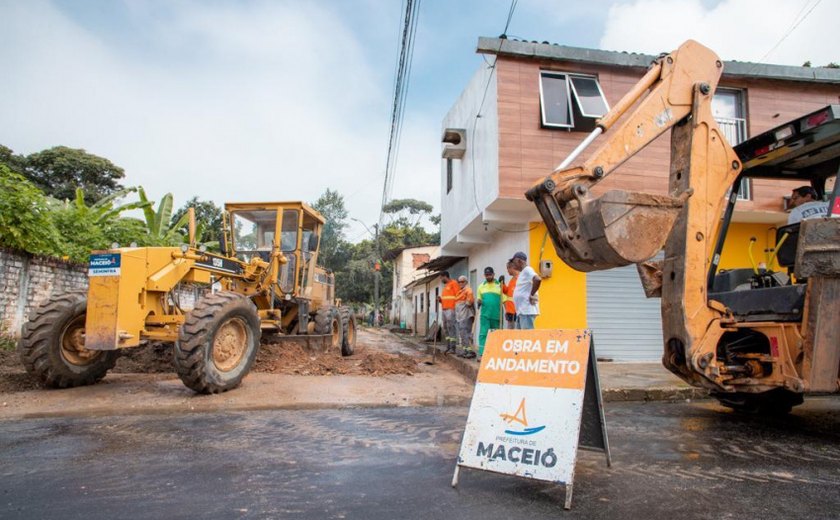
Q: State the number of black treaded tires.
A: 4